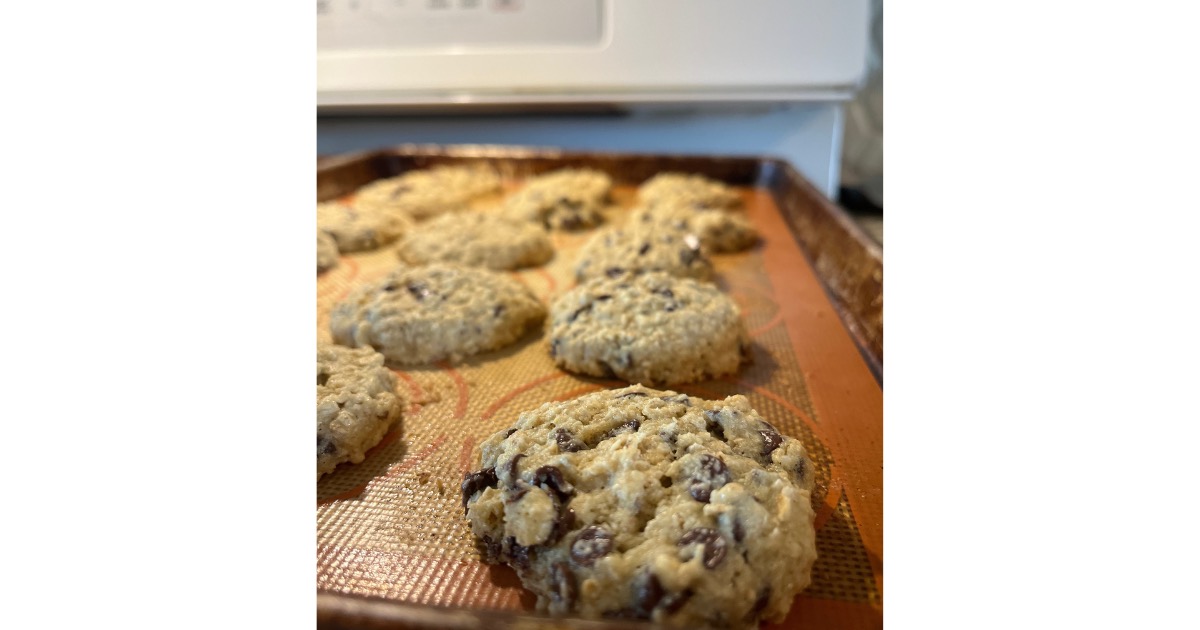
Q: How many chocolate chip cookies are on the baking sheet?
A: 12